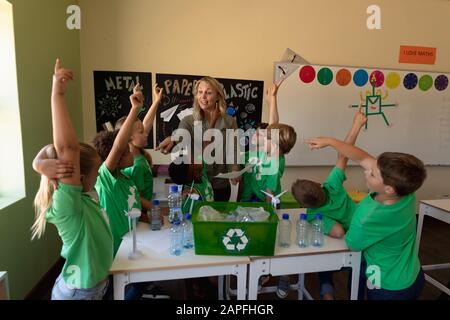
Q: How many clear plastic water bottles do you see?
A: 7